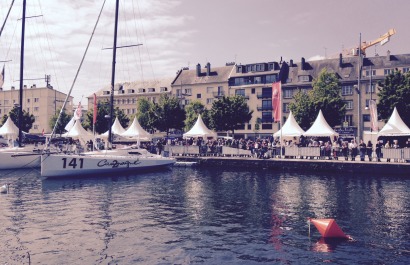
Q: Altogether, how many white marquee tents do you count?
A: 8